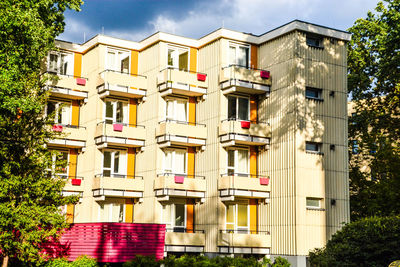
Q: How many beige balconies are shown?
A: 14